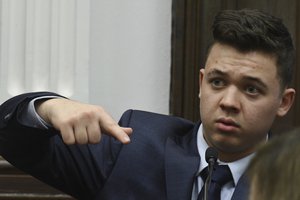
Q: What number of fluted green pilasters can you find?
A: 0